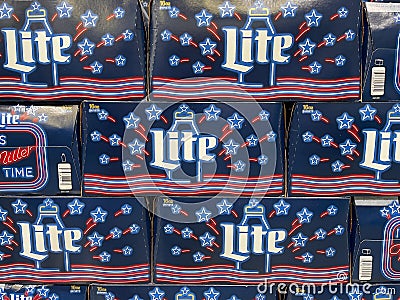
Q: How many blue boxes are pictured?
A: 12